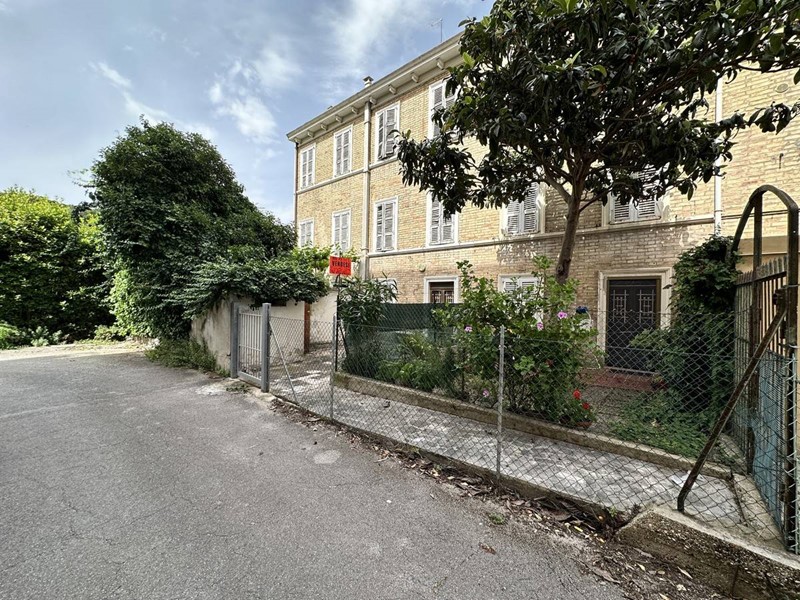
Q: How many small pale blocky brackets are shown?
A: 9